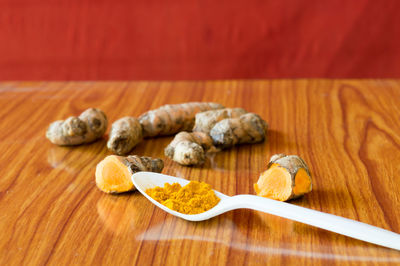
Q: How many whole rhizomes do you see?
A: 6